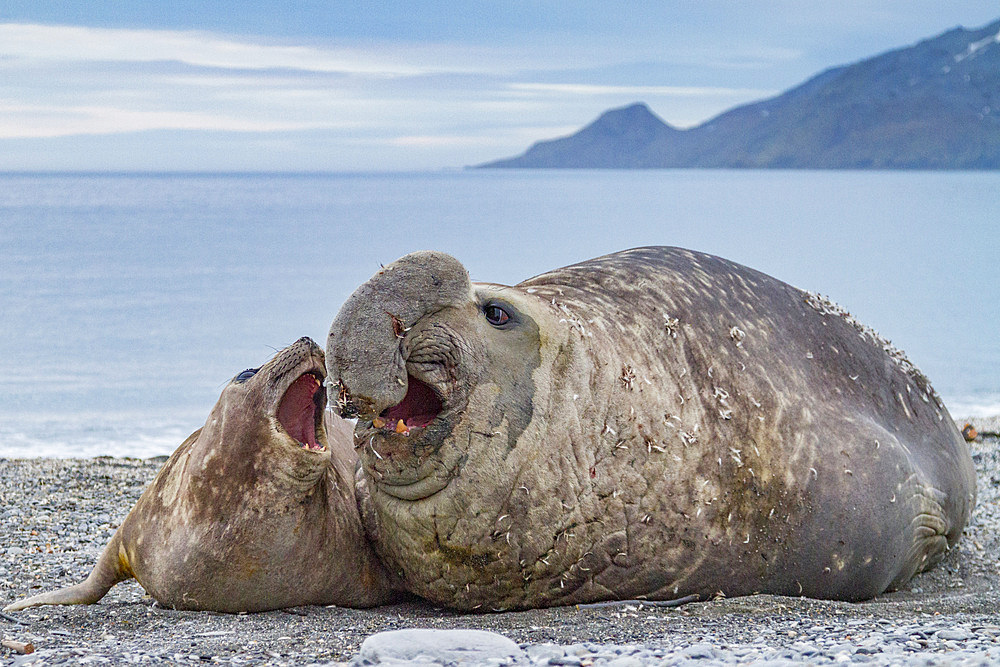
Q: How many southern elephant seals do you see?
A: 2